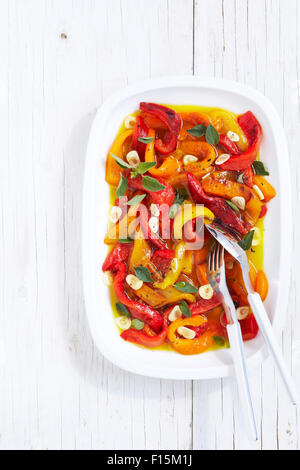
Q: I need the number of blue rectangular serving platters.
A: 0